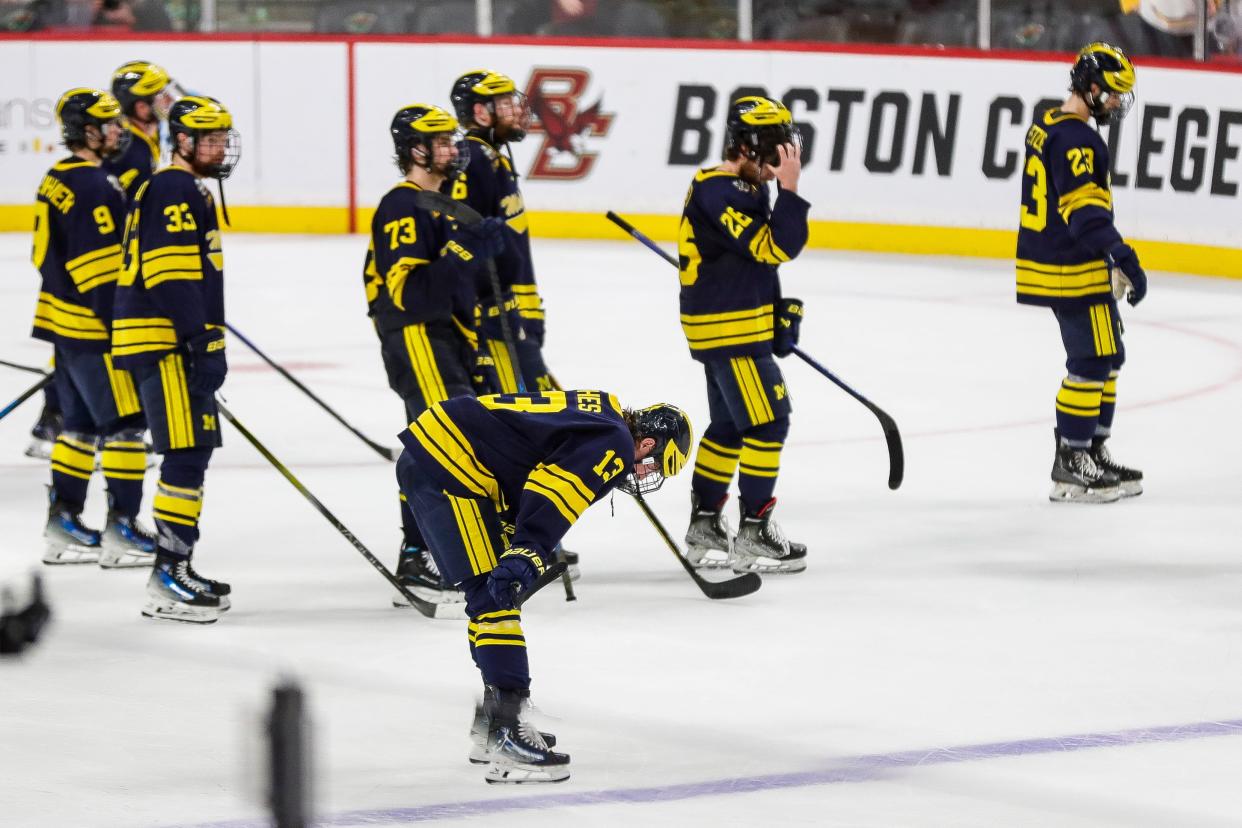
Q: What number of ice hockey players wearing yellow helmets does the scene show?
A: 8